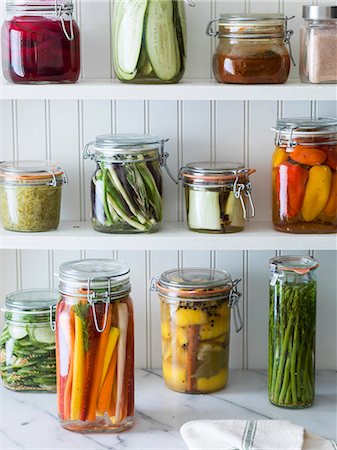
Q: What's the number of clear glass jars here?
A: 12